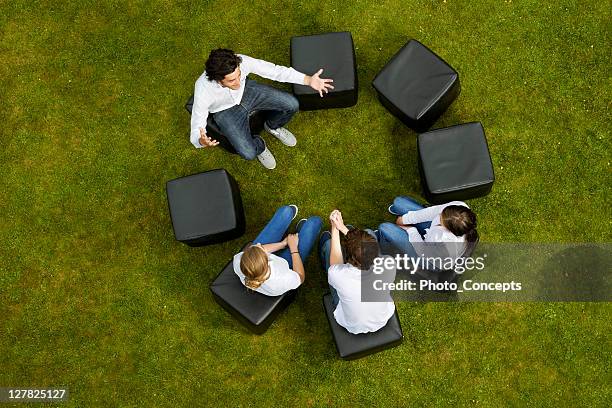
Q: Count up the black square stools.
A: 8